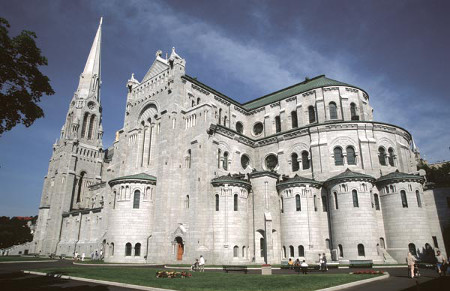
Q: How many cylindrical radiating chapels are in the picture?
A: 5